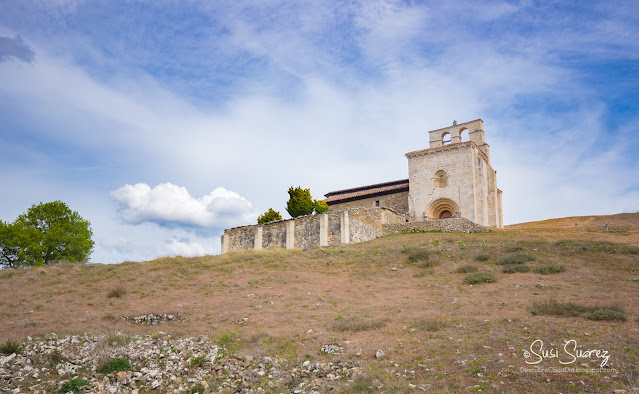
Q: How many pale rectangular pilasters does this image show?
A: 5